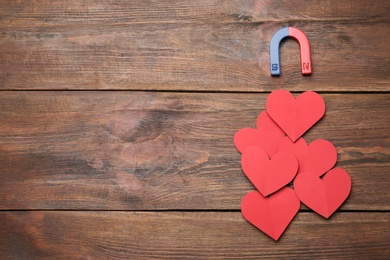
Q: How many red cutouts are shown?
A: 6